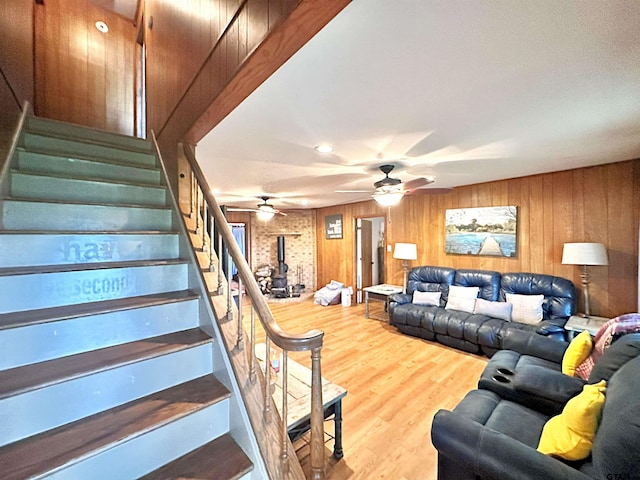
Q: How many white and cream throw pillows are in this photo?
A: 4